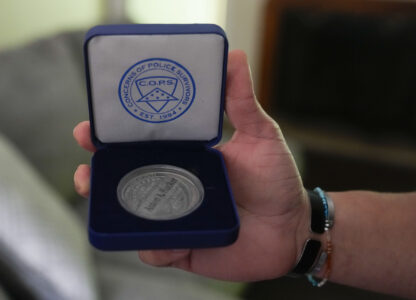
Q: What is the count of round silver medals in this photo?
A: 1